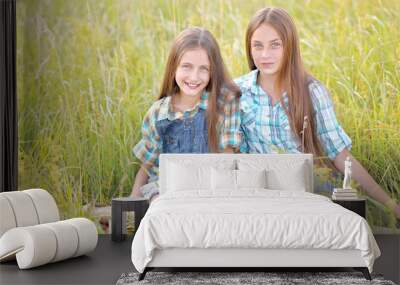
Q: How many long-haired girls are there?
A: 2